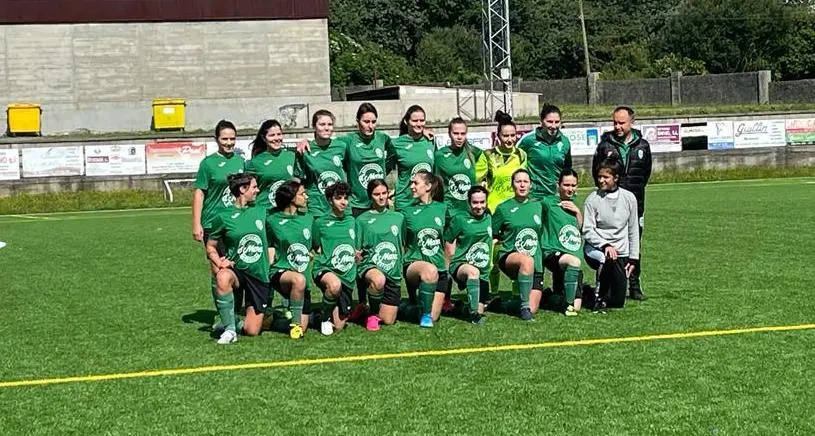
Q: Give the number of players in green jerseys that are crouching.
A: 8